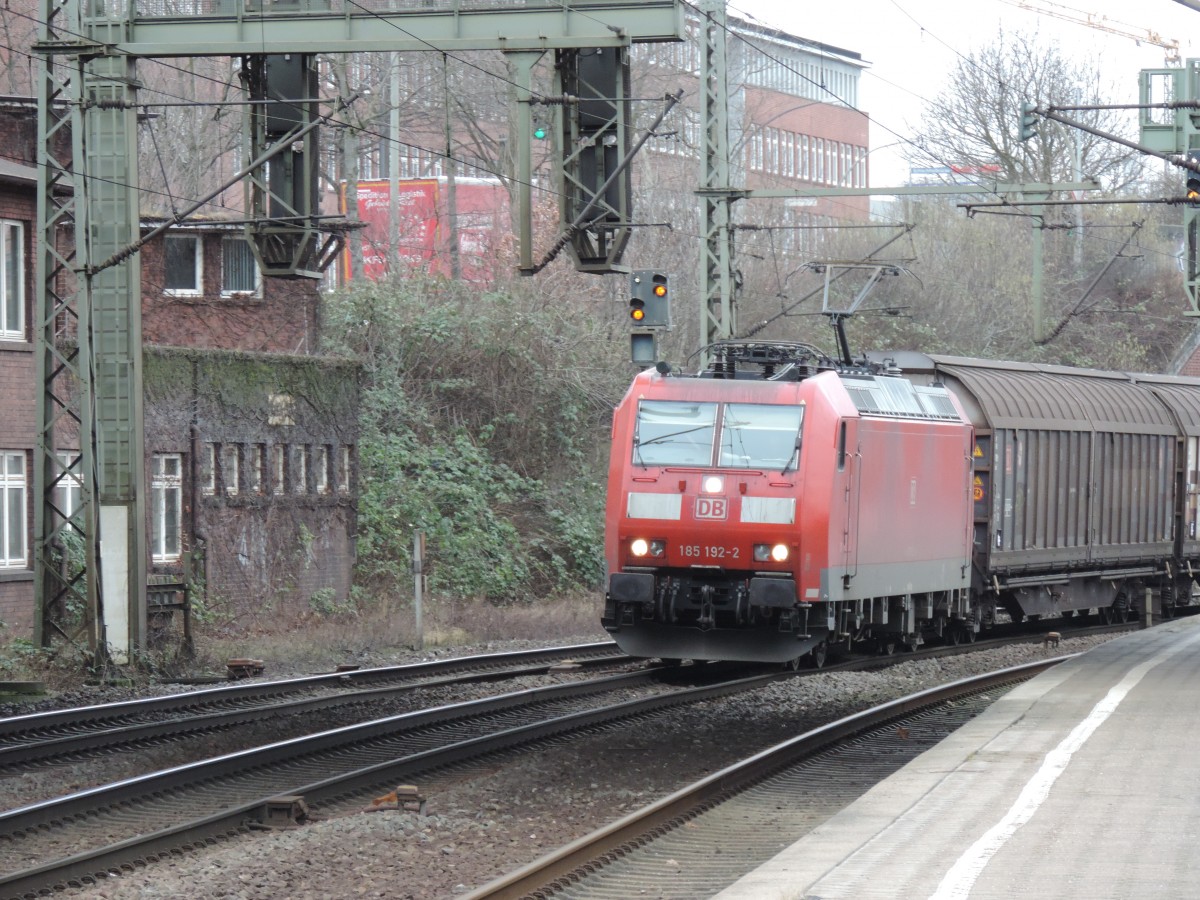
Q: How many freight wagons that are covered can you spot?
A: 2